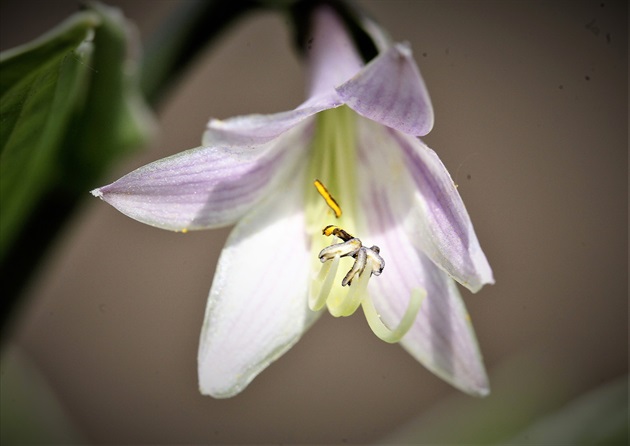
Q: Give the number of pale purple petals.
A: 6